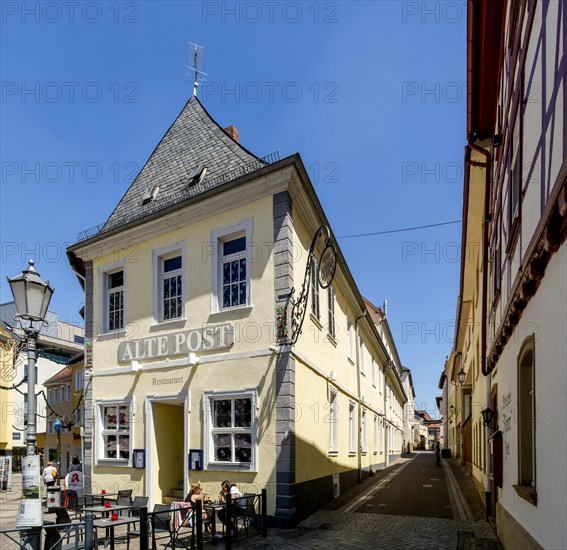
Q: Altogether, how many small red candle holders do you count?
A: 3